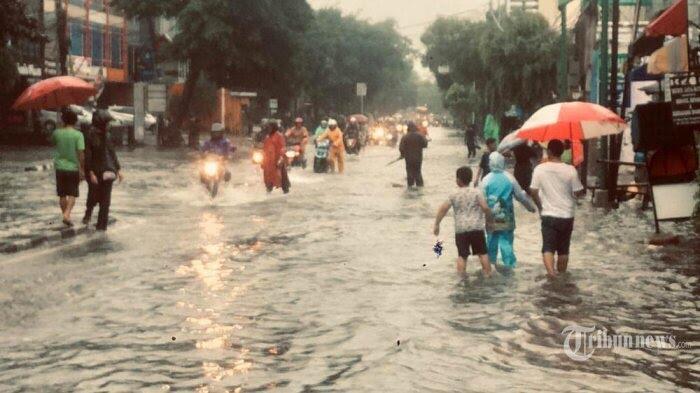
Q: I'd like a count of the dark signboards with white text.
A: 1